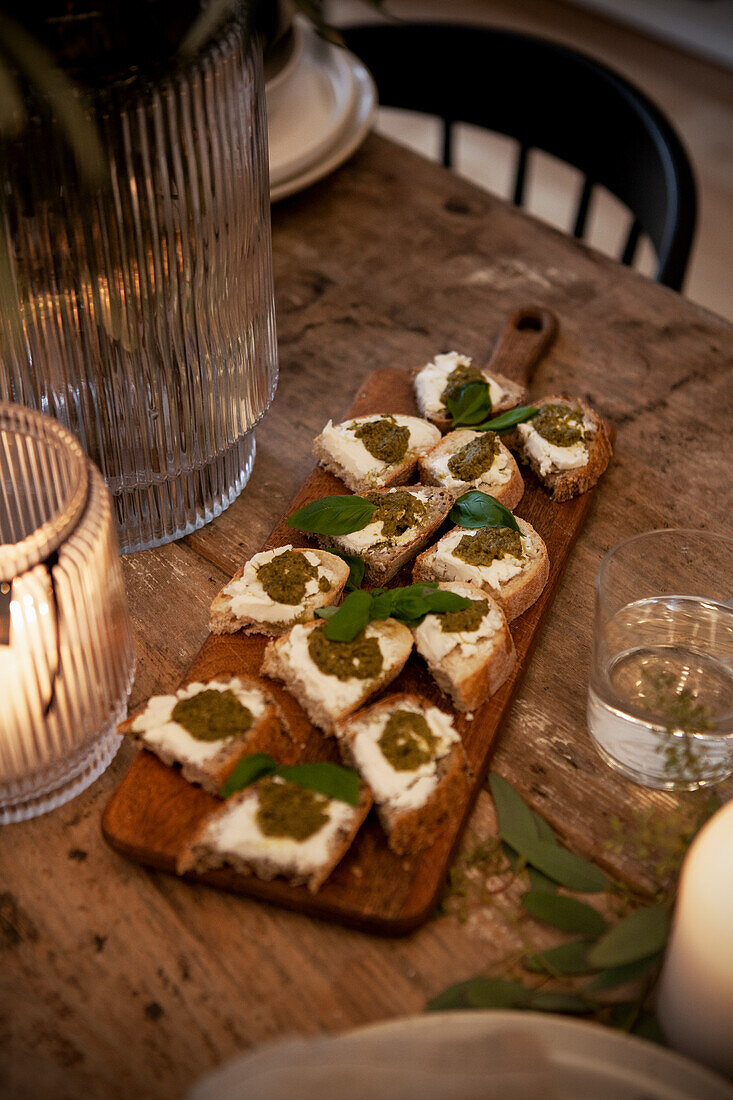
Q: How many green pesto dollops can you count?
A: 12